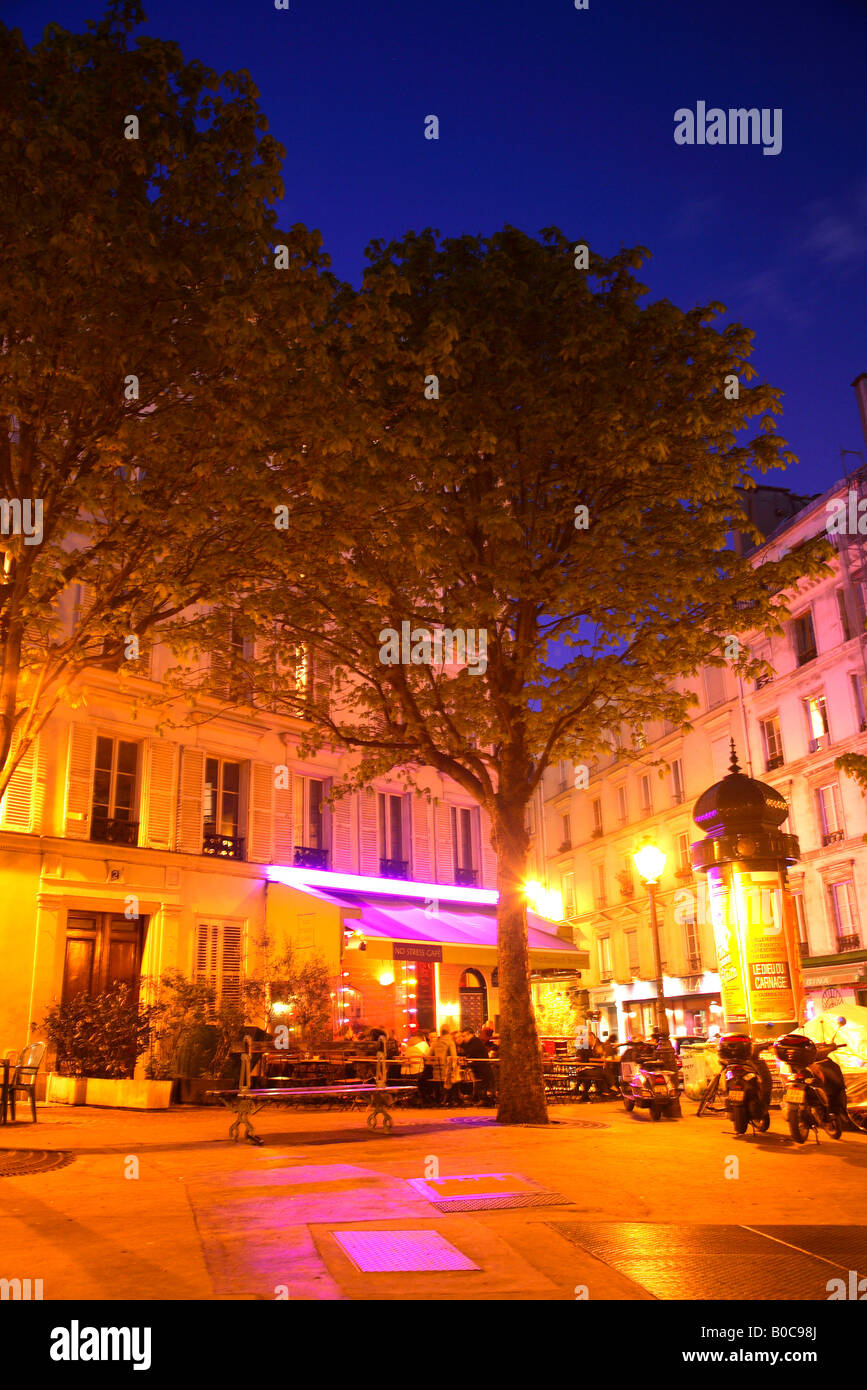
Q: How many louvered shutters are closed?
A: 2